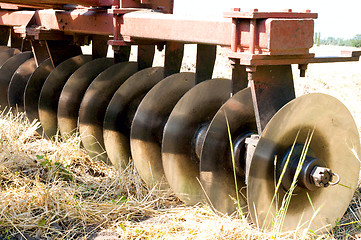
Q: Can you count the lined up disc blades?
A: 12